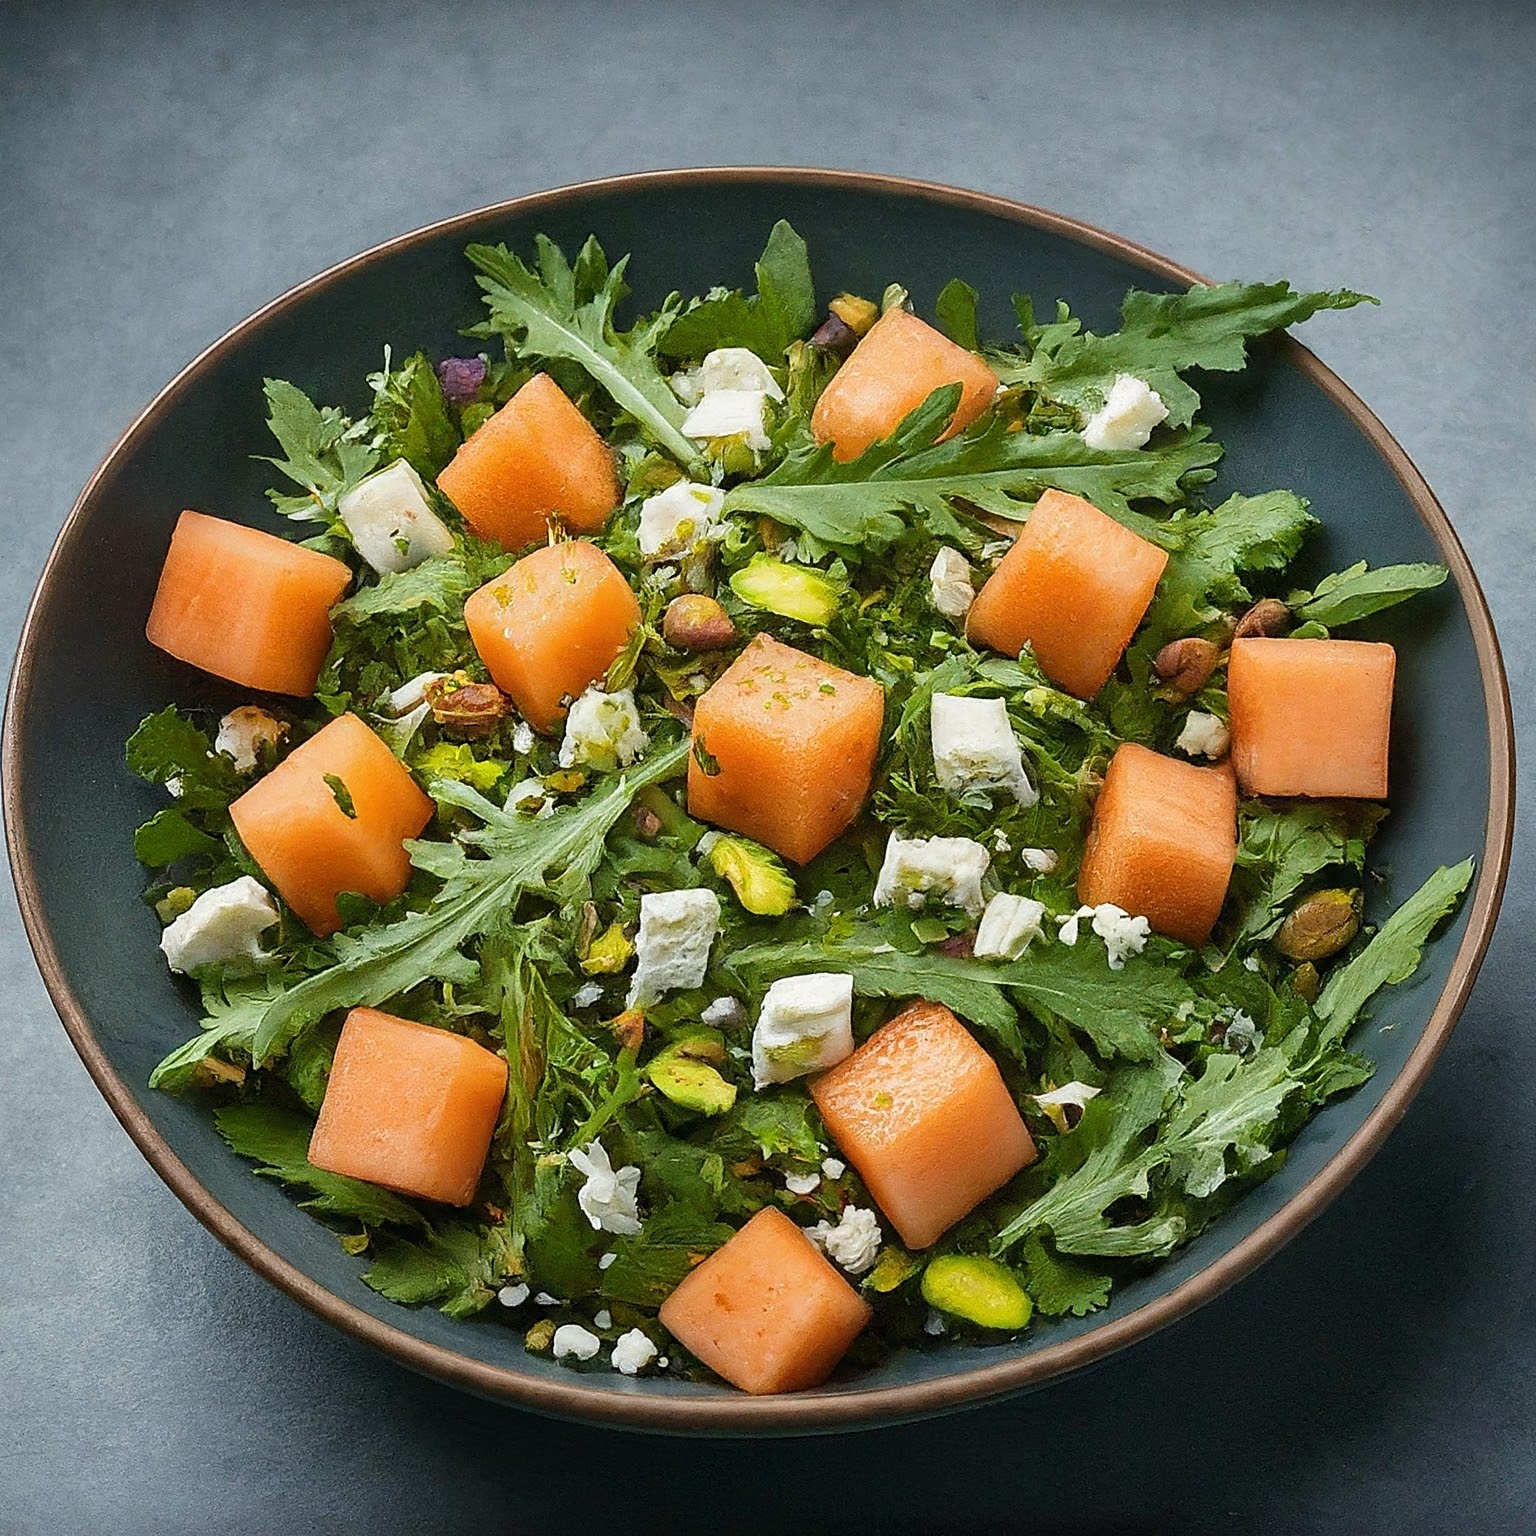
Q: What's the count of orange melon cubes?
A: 12